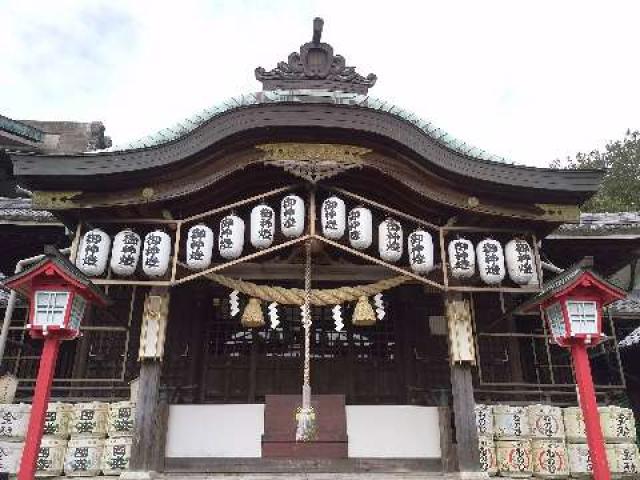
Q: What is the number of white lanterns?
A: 14